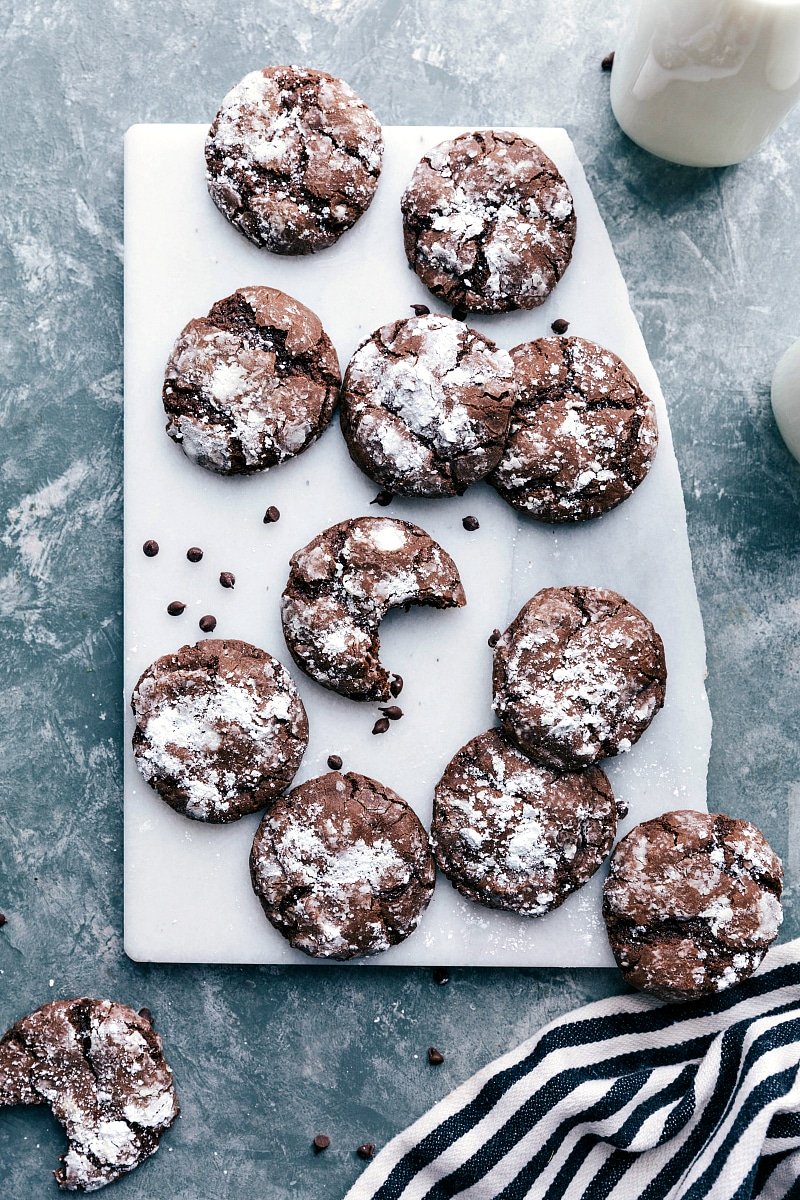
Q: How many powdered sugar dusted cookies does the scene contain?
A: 12